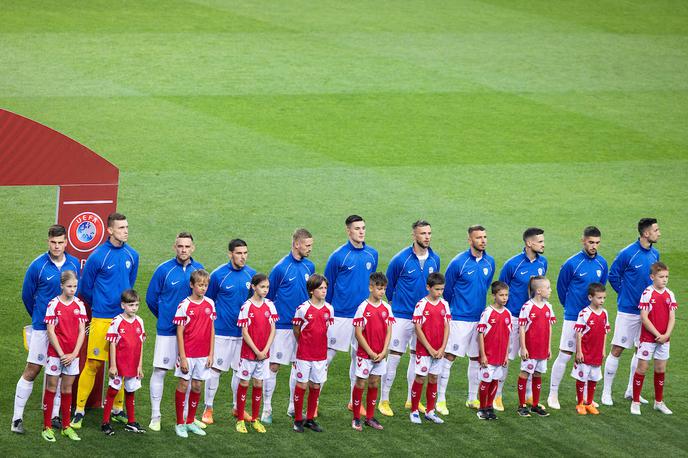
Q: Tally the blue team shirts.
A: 11